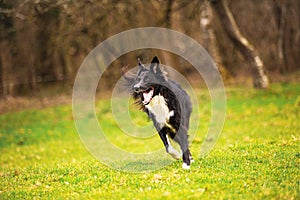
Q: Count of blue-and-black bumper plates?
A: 0